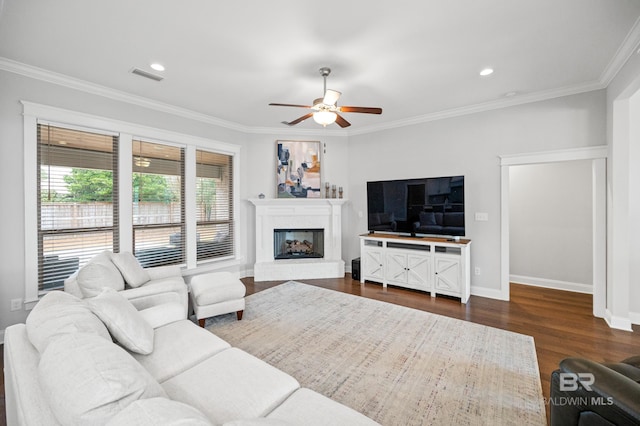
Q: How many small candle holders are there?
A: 3